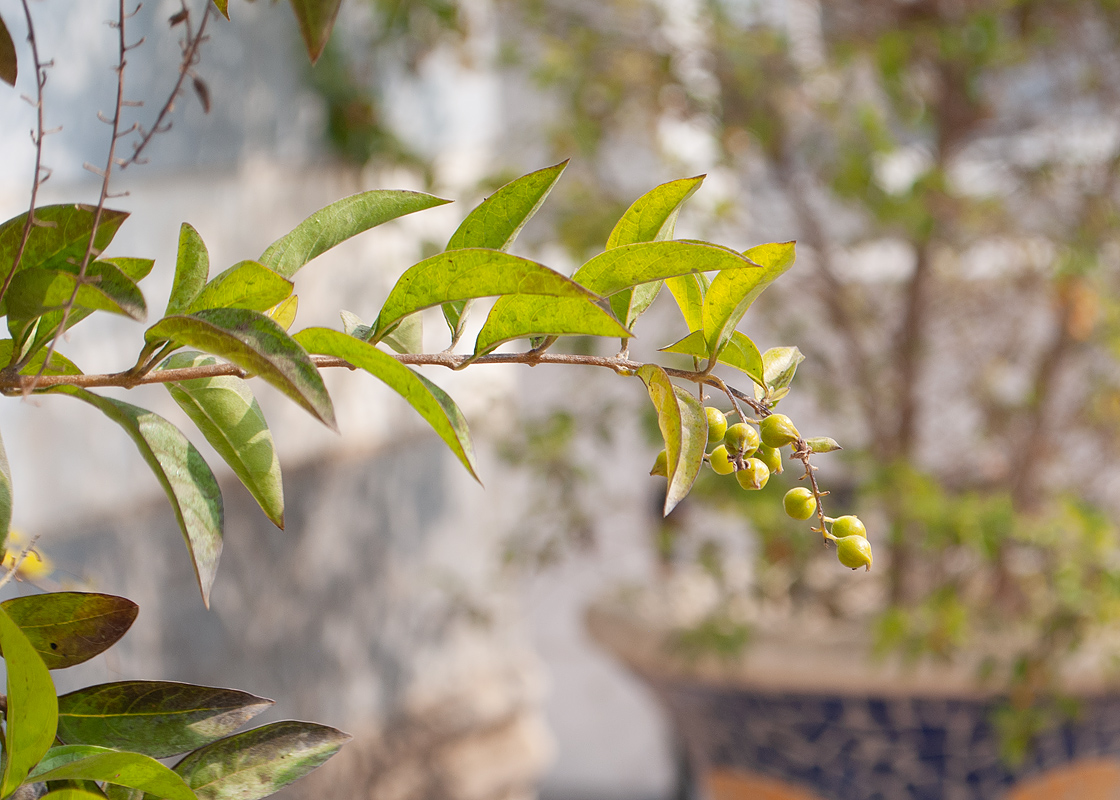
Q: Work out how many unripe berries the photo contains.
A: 10